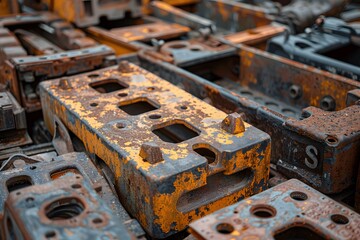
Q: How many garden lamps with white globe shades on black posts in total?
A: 0